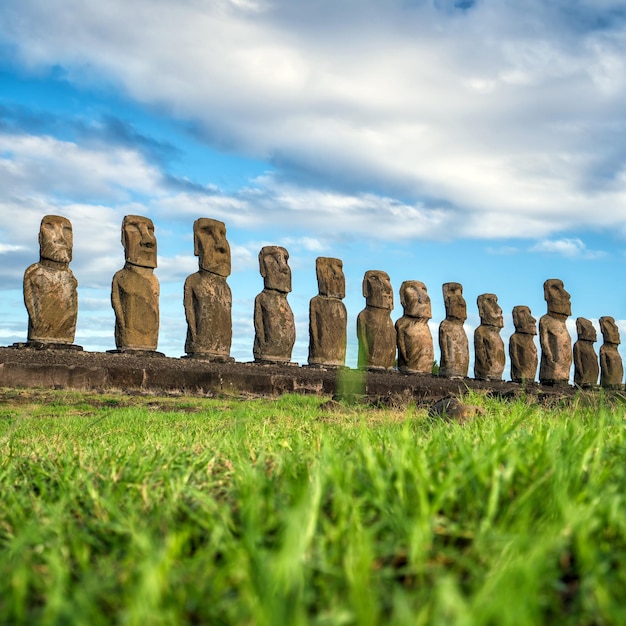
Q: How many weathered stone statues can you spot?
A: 13